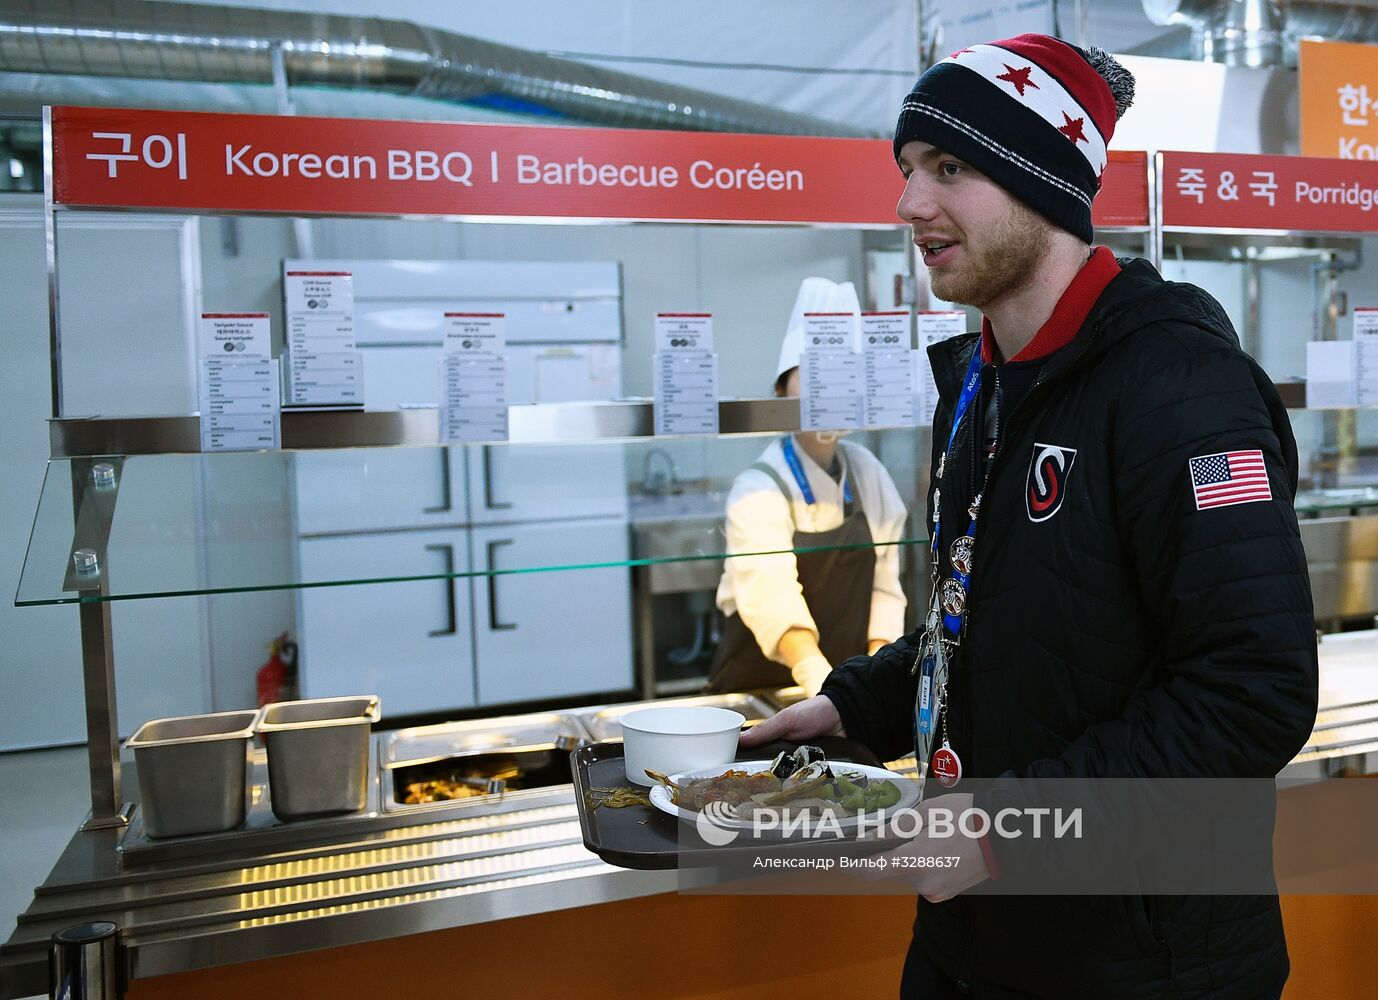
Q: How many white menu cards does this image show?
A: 8